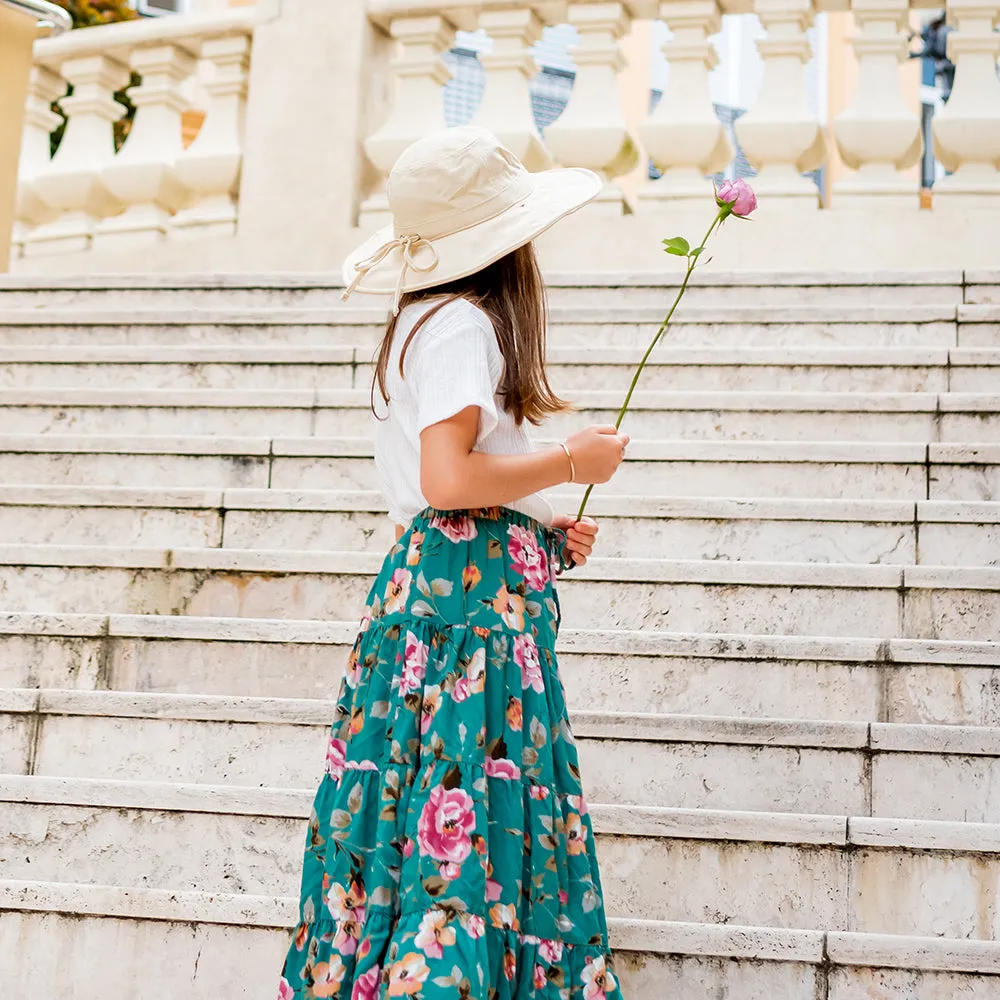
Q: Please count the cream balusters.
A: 11